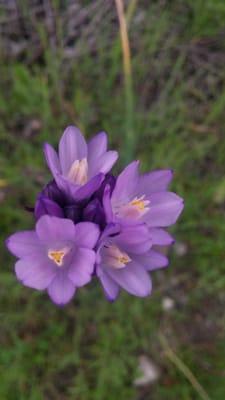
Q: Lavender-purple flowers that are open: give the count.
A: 4